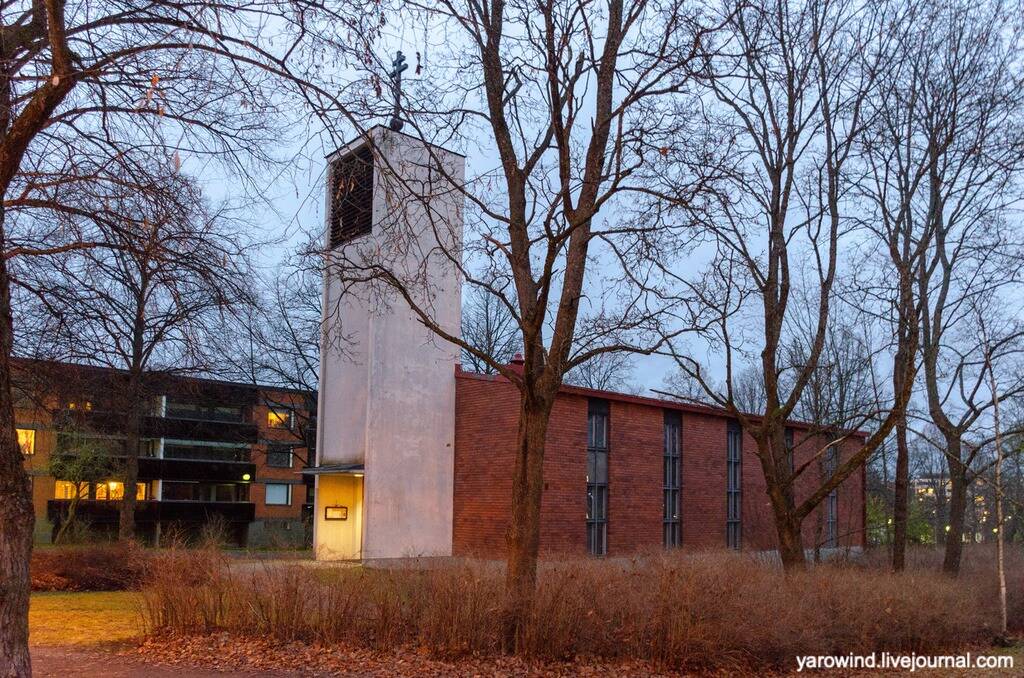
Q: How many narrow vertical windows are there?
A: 5